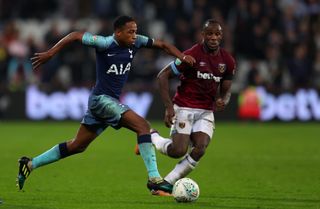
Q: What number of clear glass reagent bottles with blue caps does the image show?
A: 0